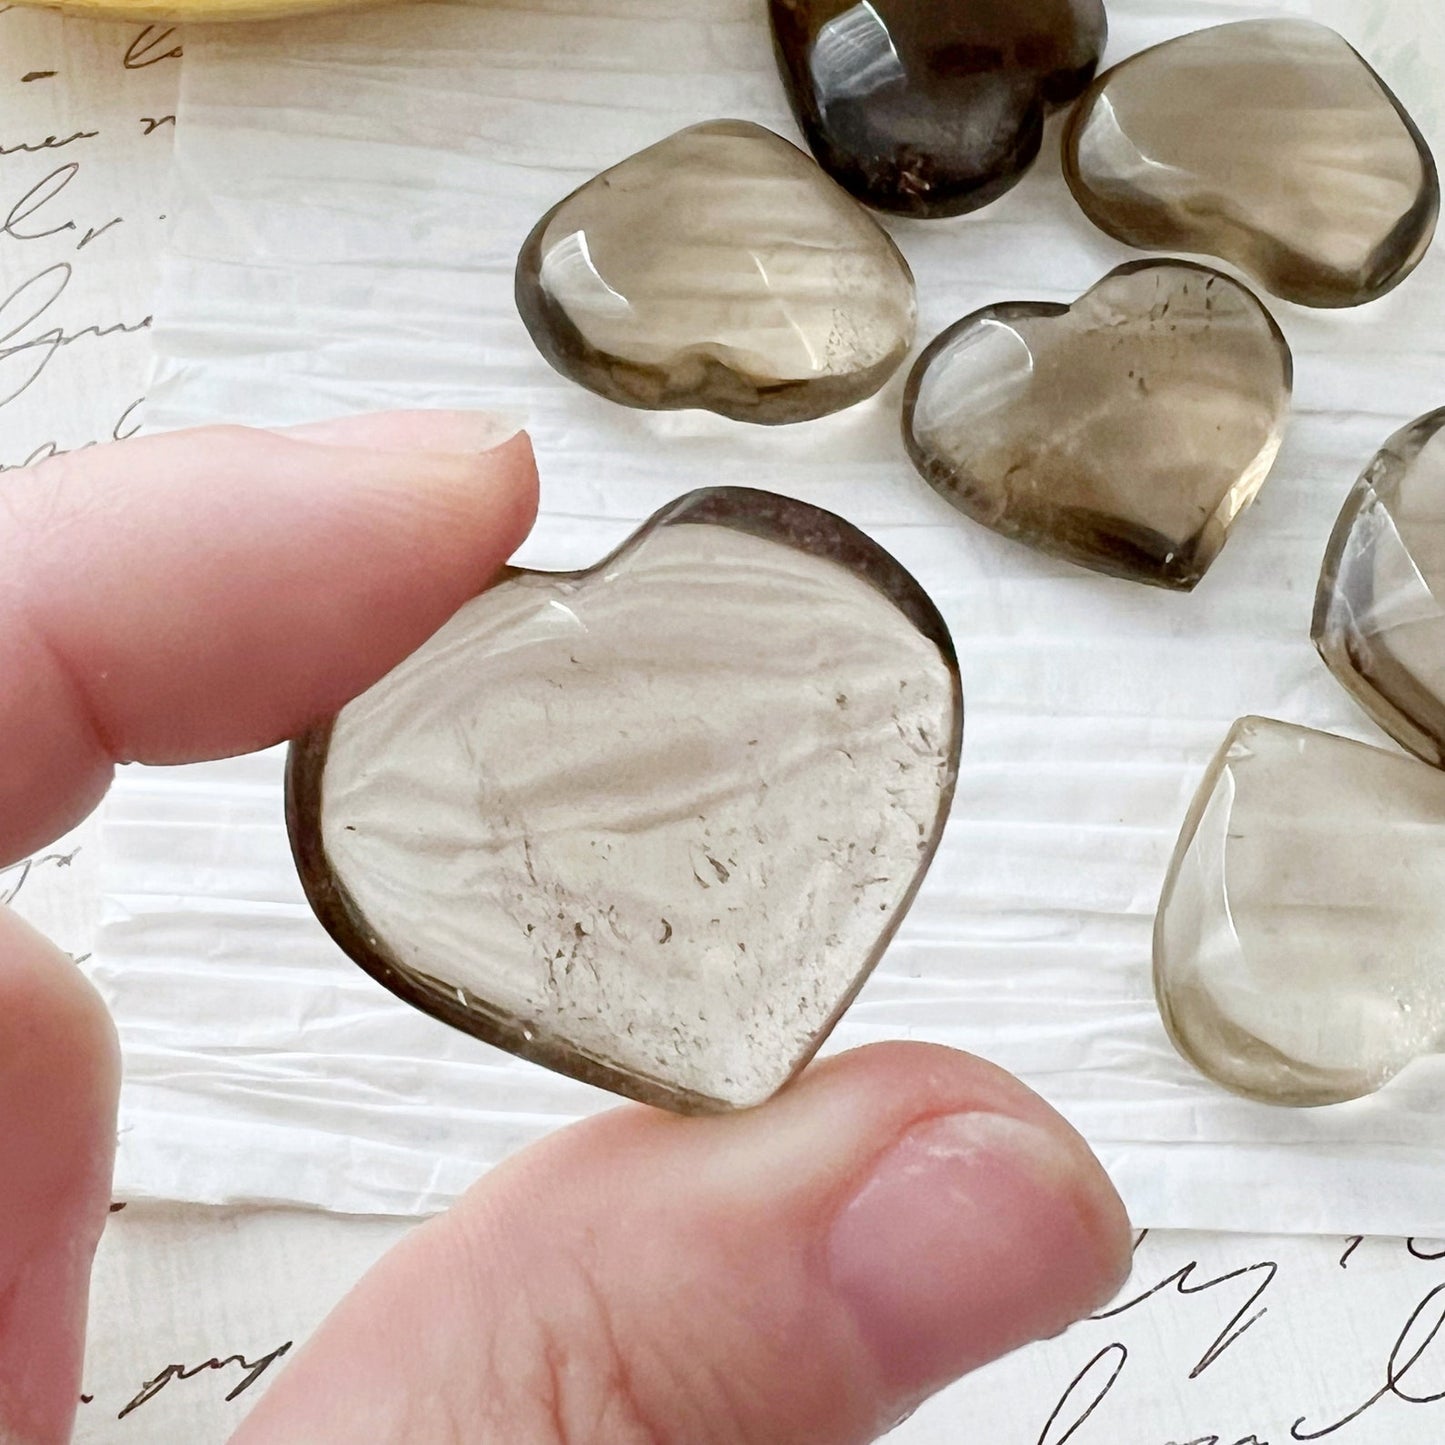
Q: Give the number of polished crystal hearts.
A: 7